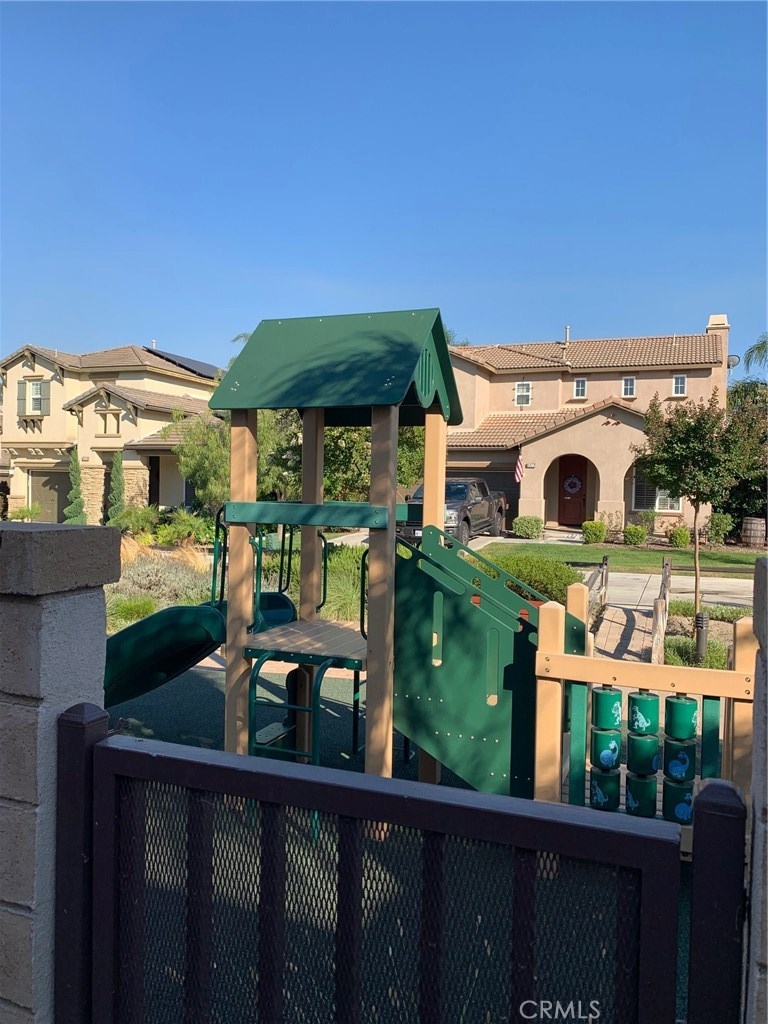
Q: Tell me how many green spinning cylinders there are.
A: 9